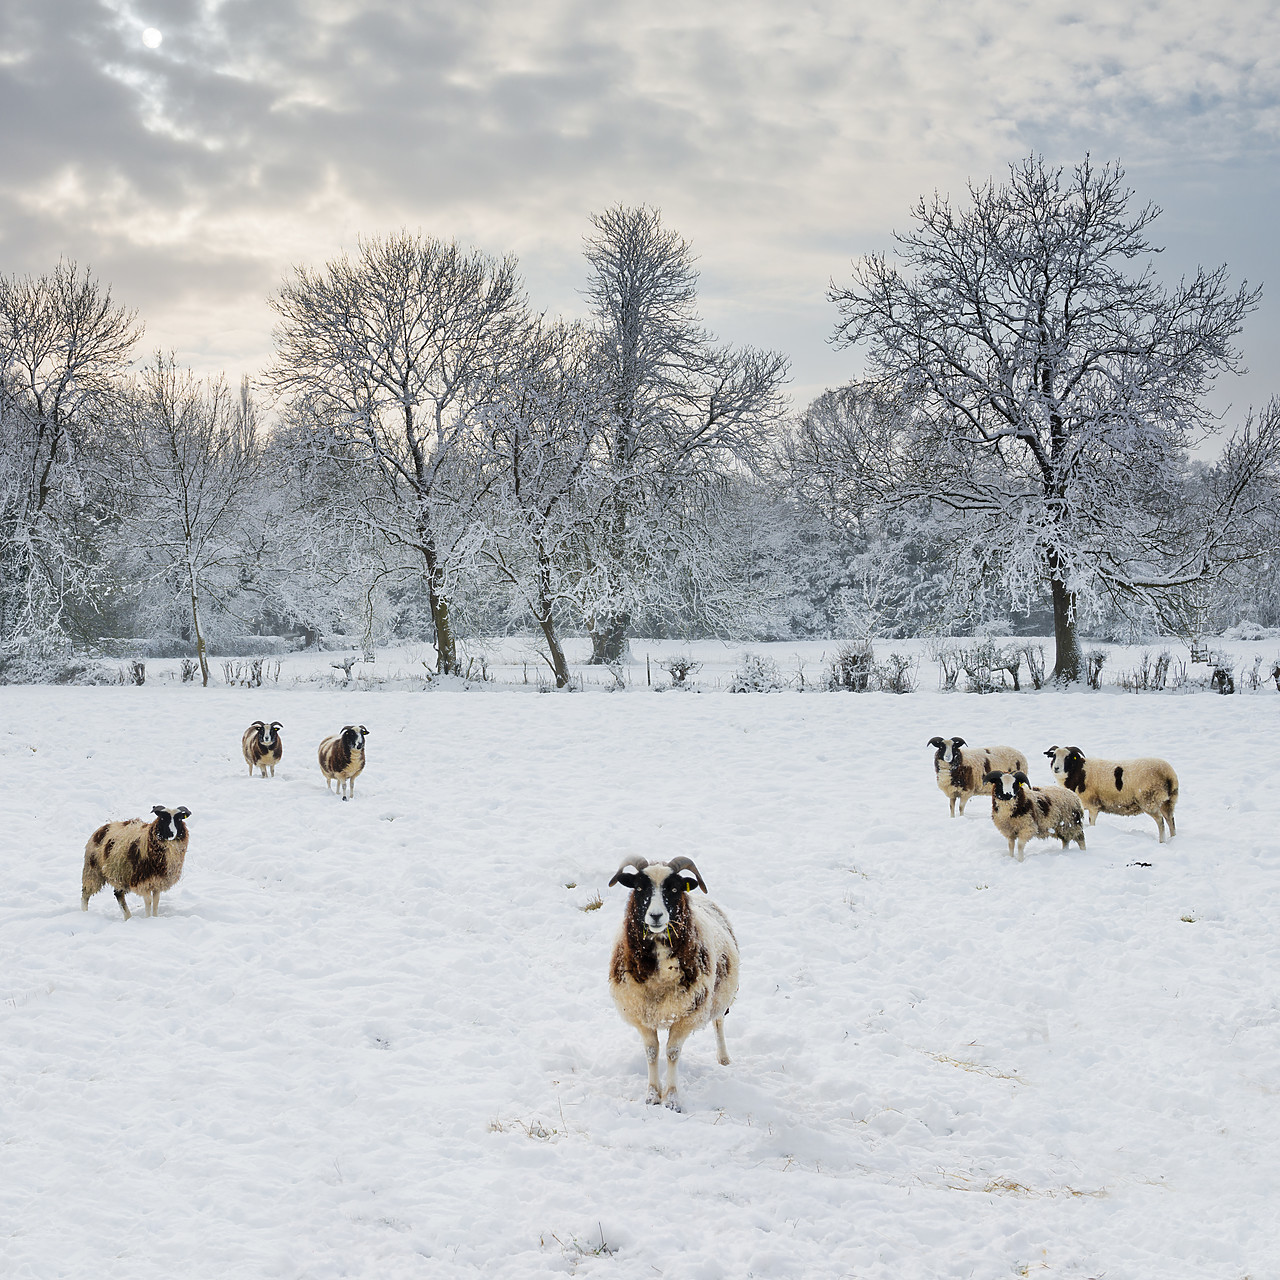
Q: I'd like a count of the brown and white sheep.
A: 7